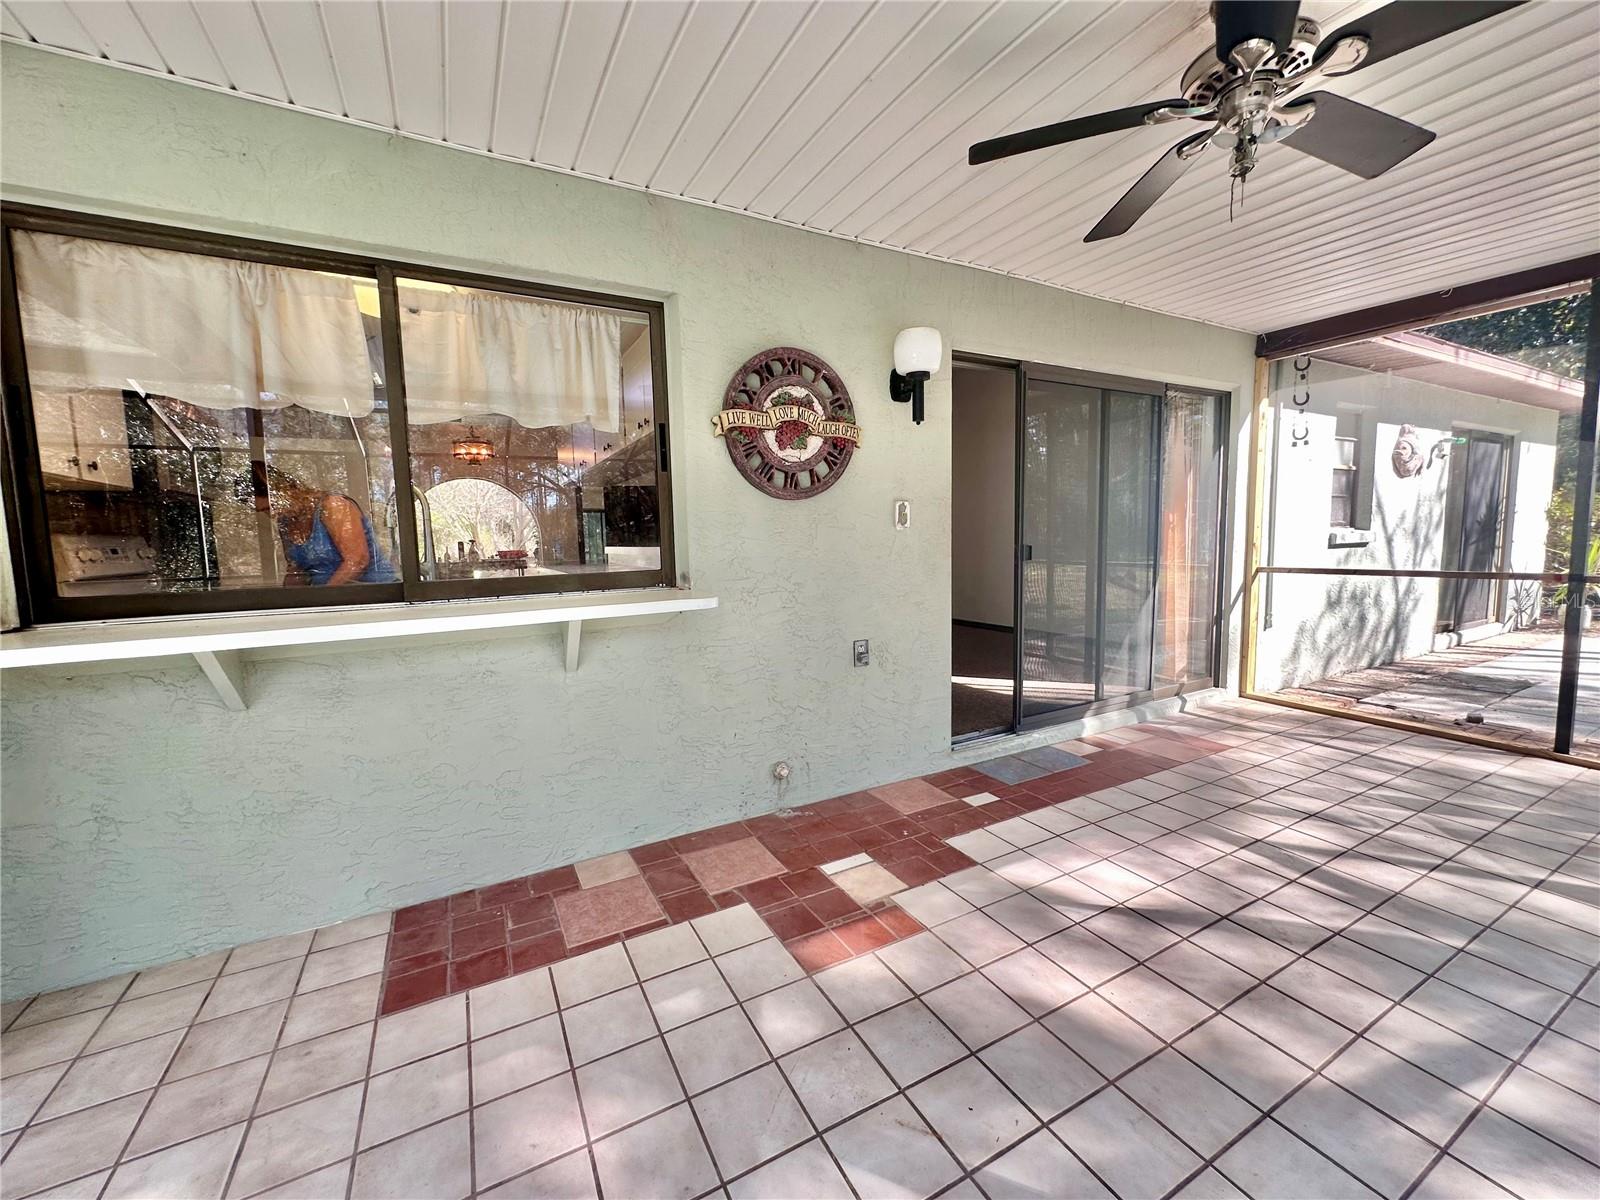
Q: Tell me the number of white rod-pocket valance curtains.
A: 2